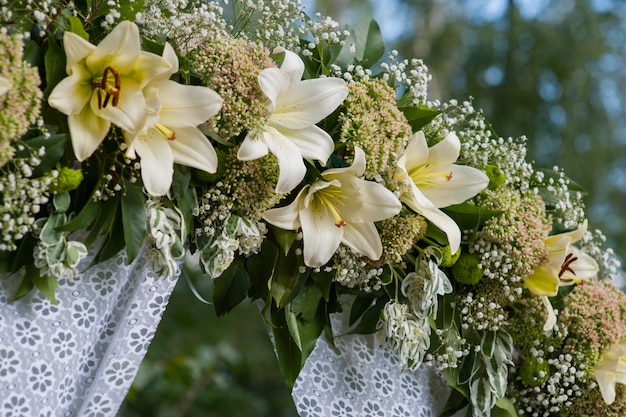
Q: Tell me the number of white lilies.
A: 7